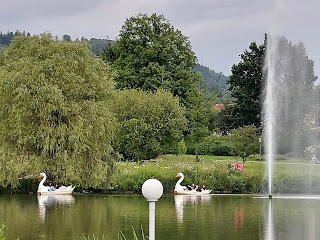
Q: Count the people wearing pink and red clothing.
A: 2